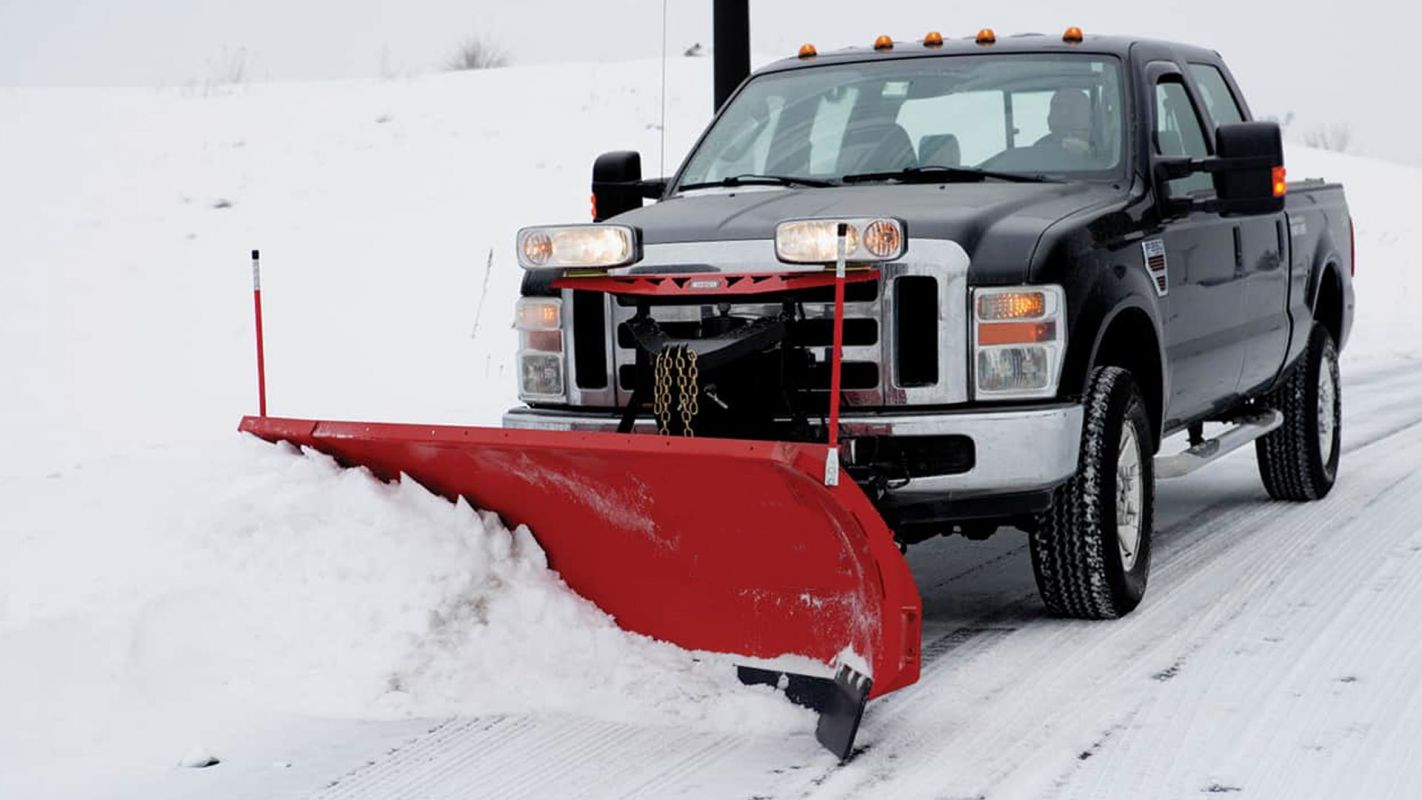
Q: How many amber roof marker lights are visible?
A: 5